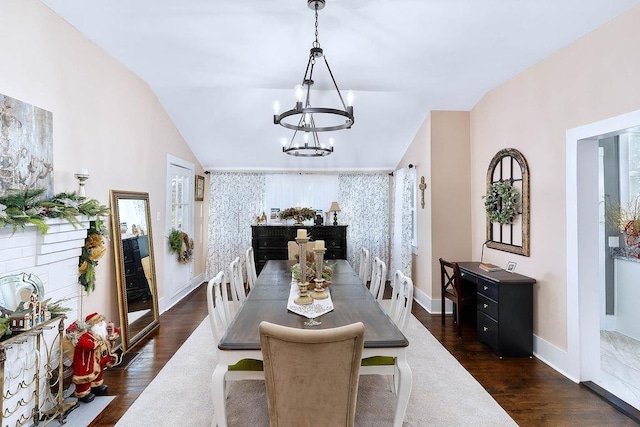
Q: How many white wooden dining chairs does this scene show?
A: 6